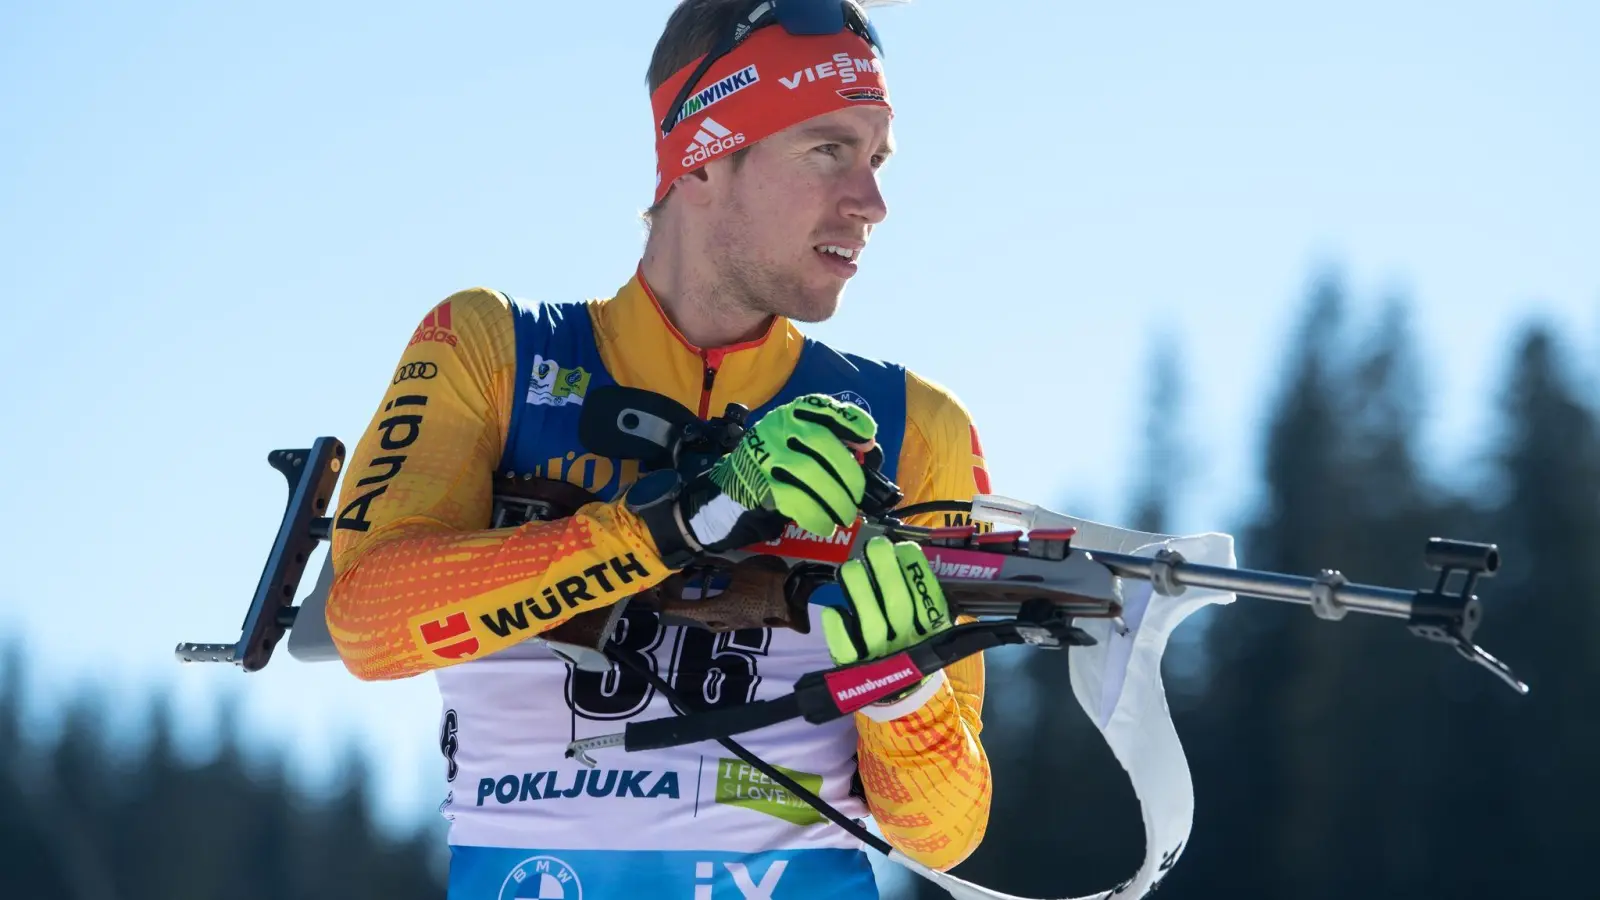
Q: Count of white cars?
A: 0